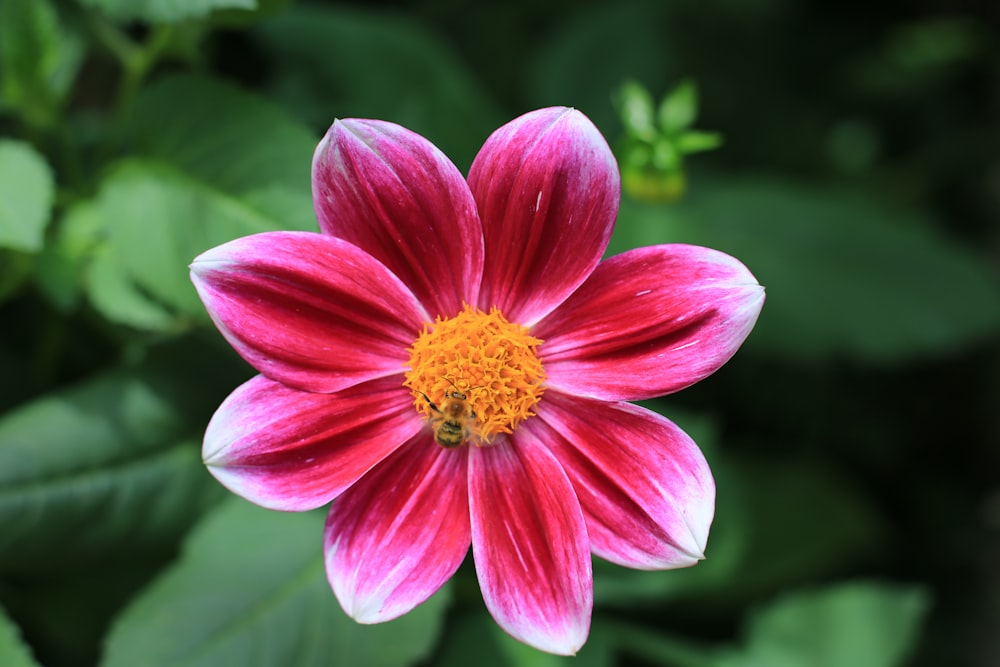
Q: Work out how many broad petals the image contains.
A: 8